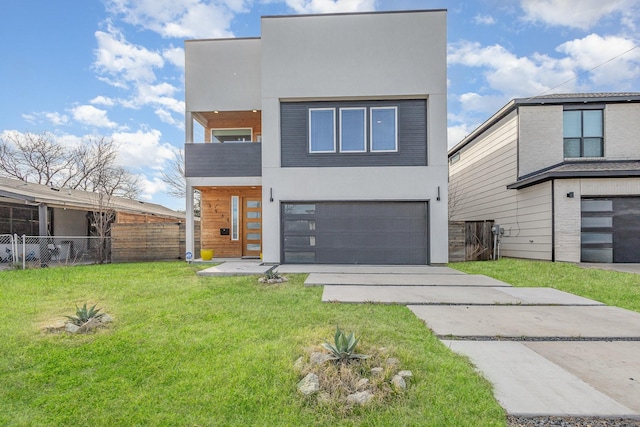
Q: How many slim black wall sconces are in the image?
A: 2